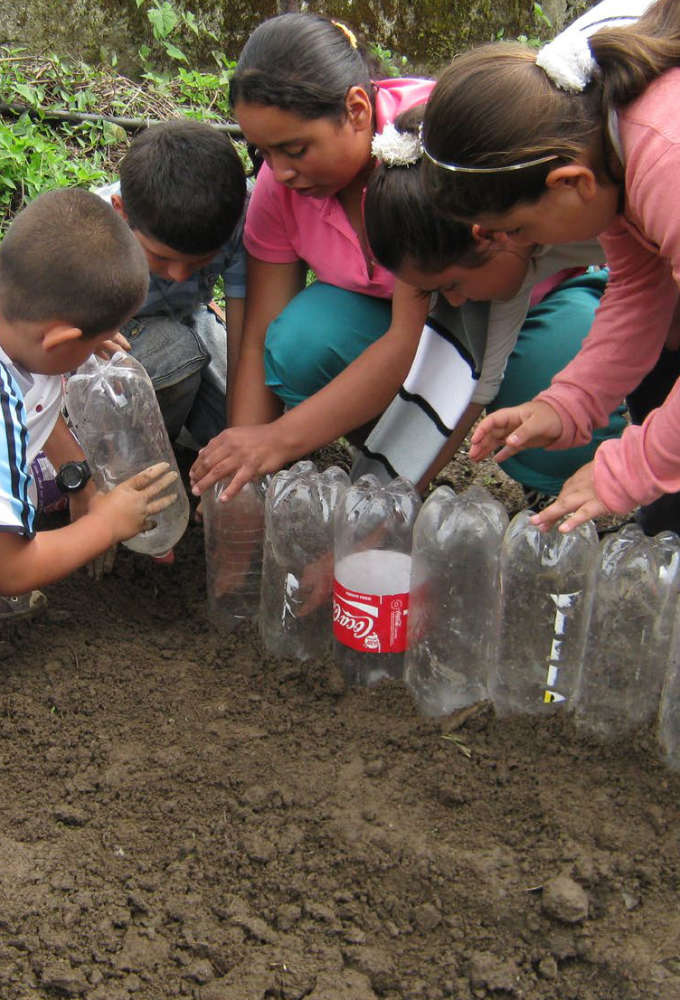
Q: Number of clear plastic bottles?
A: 8